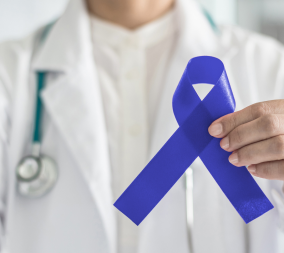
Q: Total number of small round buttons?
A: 3